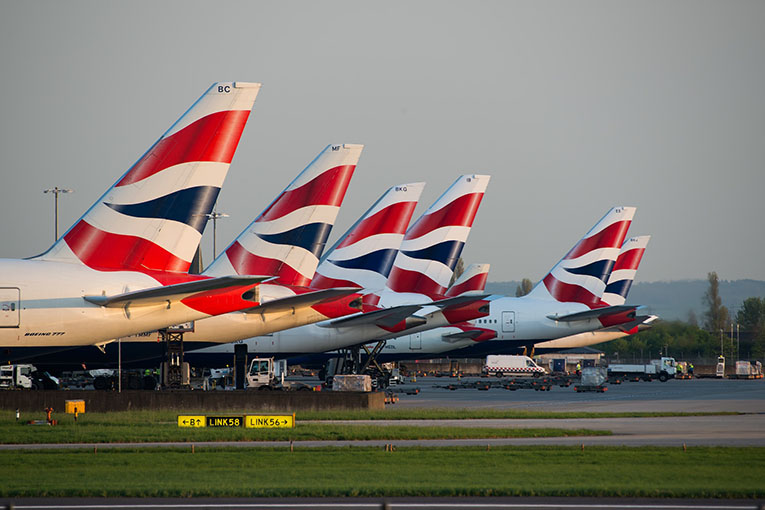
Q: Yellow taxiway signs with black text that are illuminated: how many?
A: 2